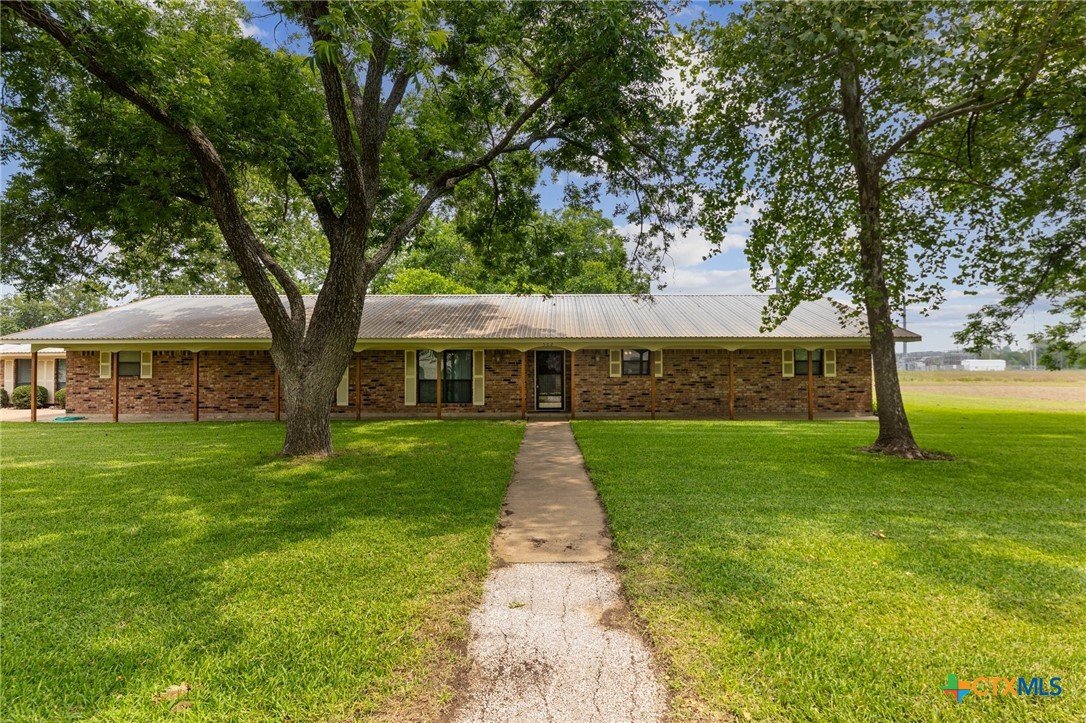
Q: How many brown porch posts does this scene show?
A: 11